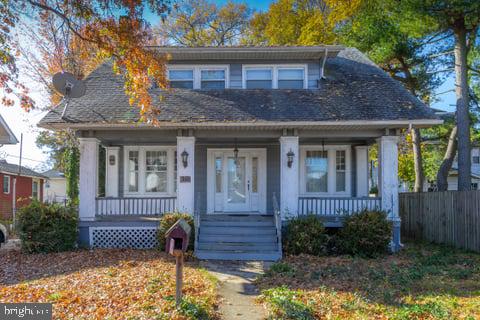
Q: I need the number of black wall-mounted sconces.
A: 2